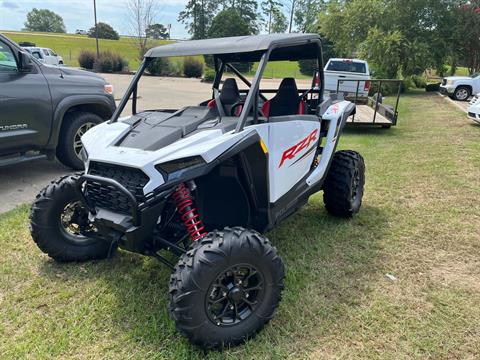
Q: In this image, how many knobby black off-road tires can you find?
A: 3